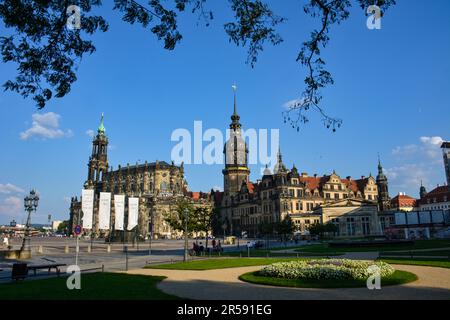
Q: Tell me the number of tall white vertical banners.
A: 4